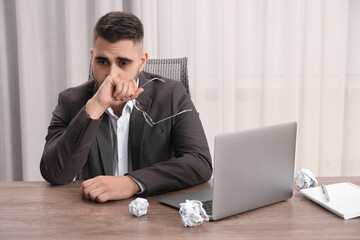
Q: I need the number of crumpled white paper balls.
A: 3